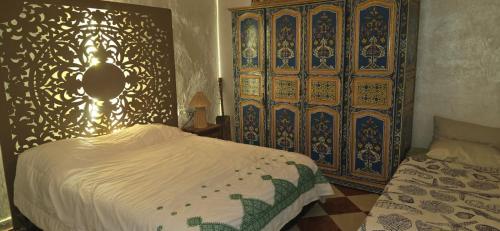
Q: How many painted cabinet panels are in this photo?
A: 12